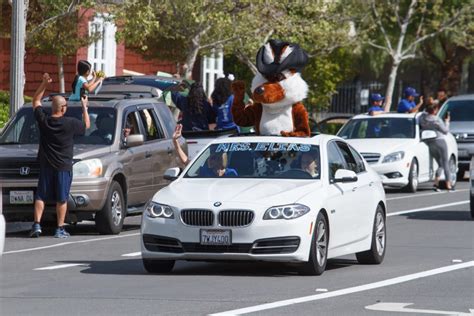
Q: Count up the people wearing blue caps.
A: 2